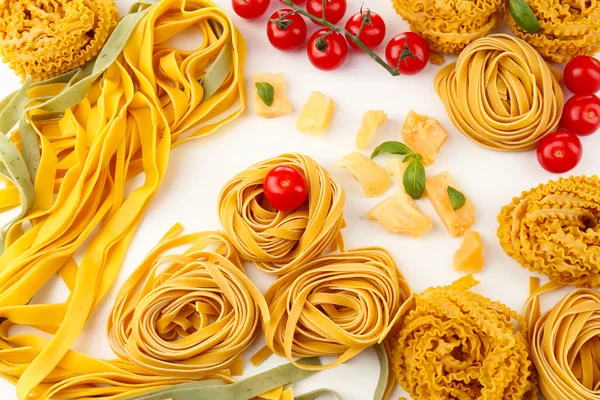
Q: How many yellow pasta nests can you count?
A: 10